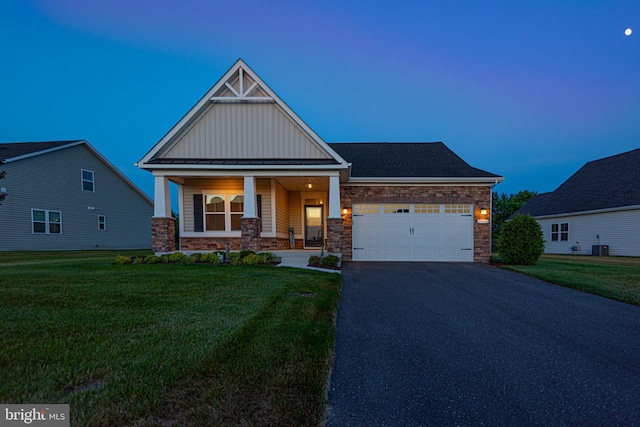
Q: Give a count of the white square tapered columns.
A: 3